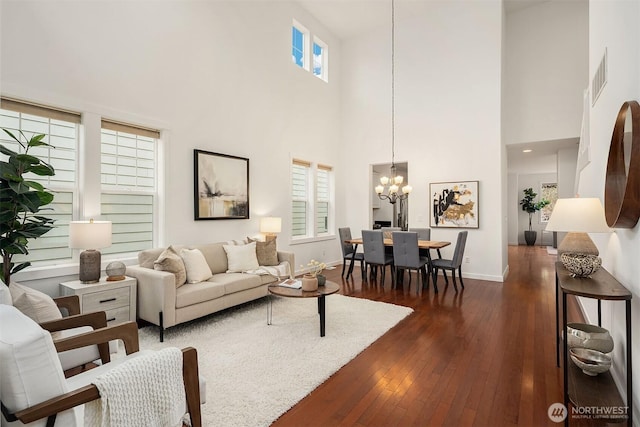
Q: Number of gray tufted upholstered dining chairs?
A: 6